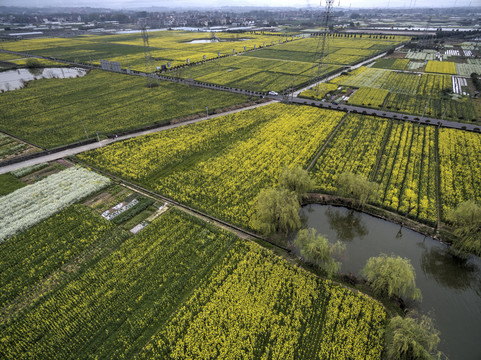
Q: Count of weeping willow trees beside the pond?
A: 7